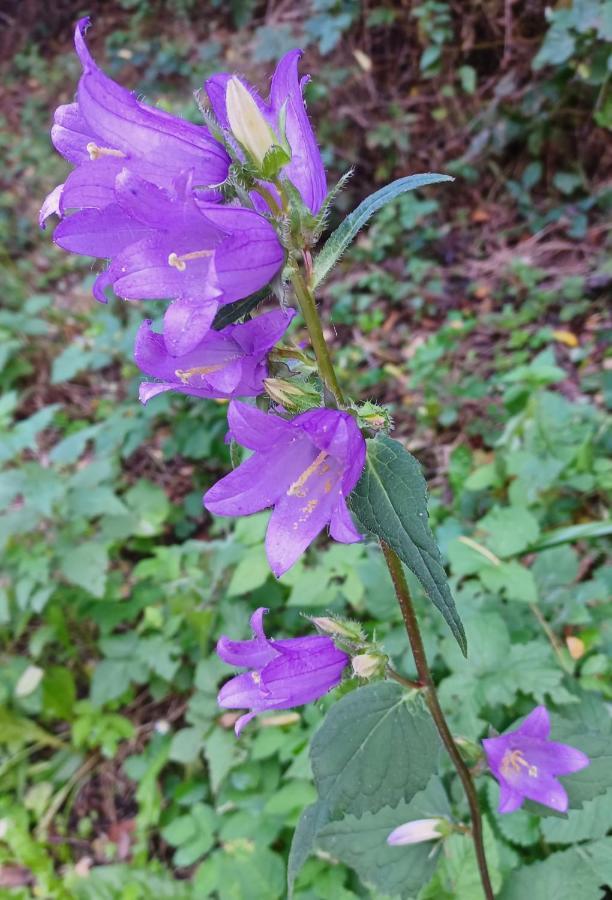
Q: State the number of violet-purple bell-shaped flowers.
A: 7